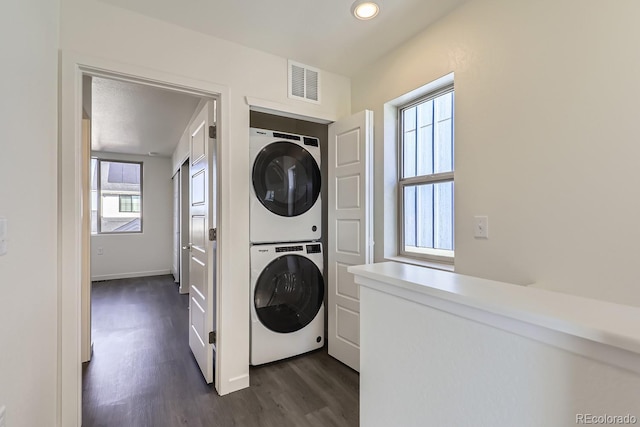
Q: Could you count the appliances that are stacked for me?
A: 2